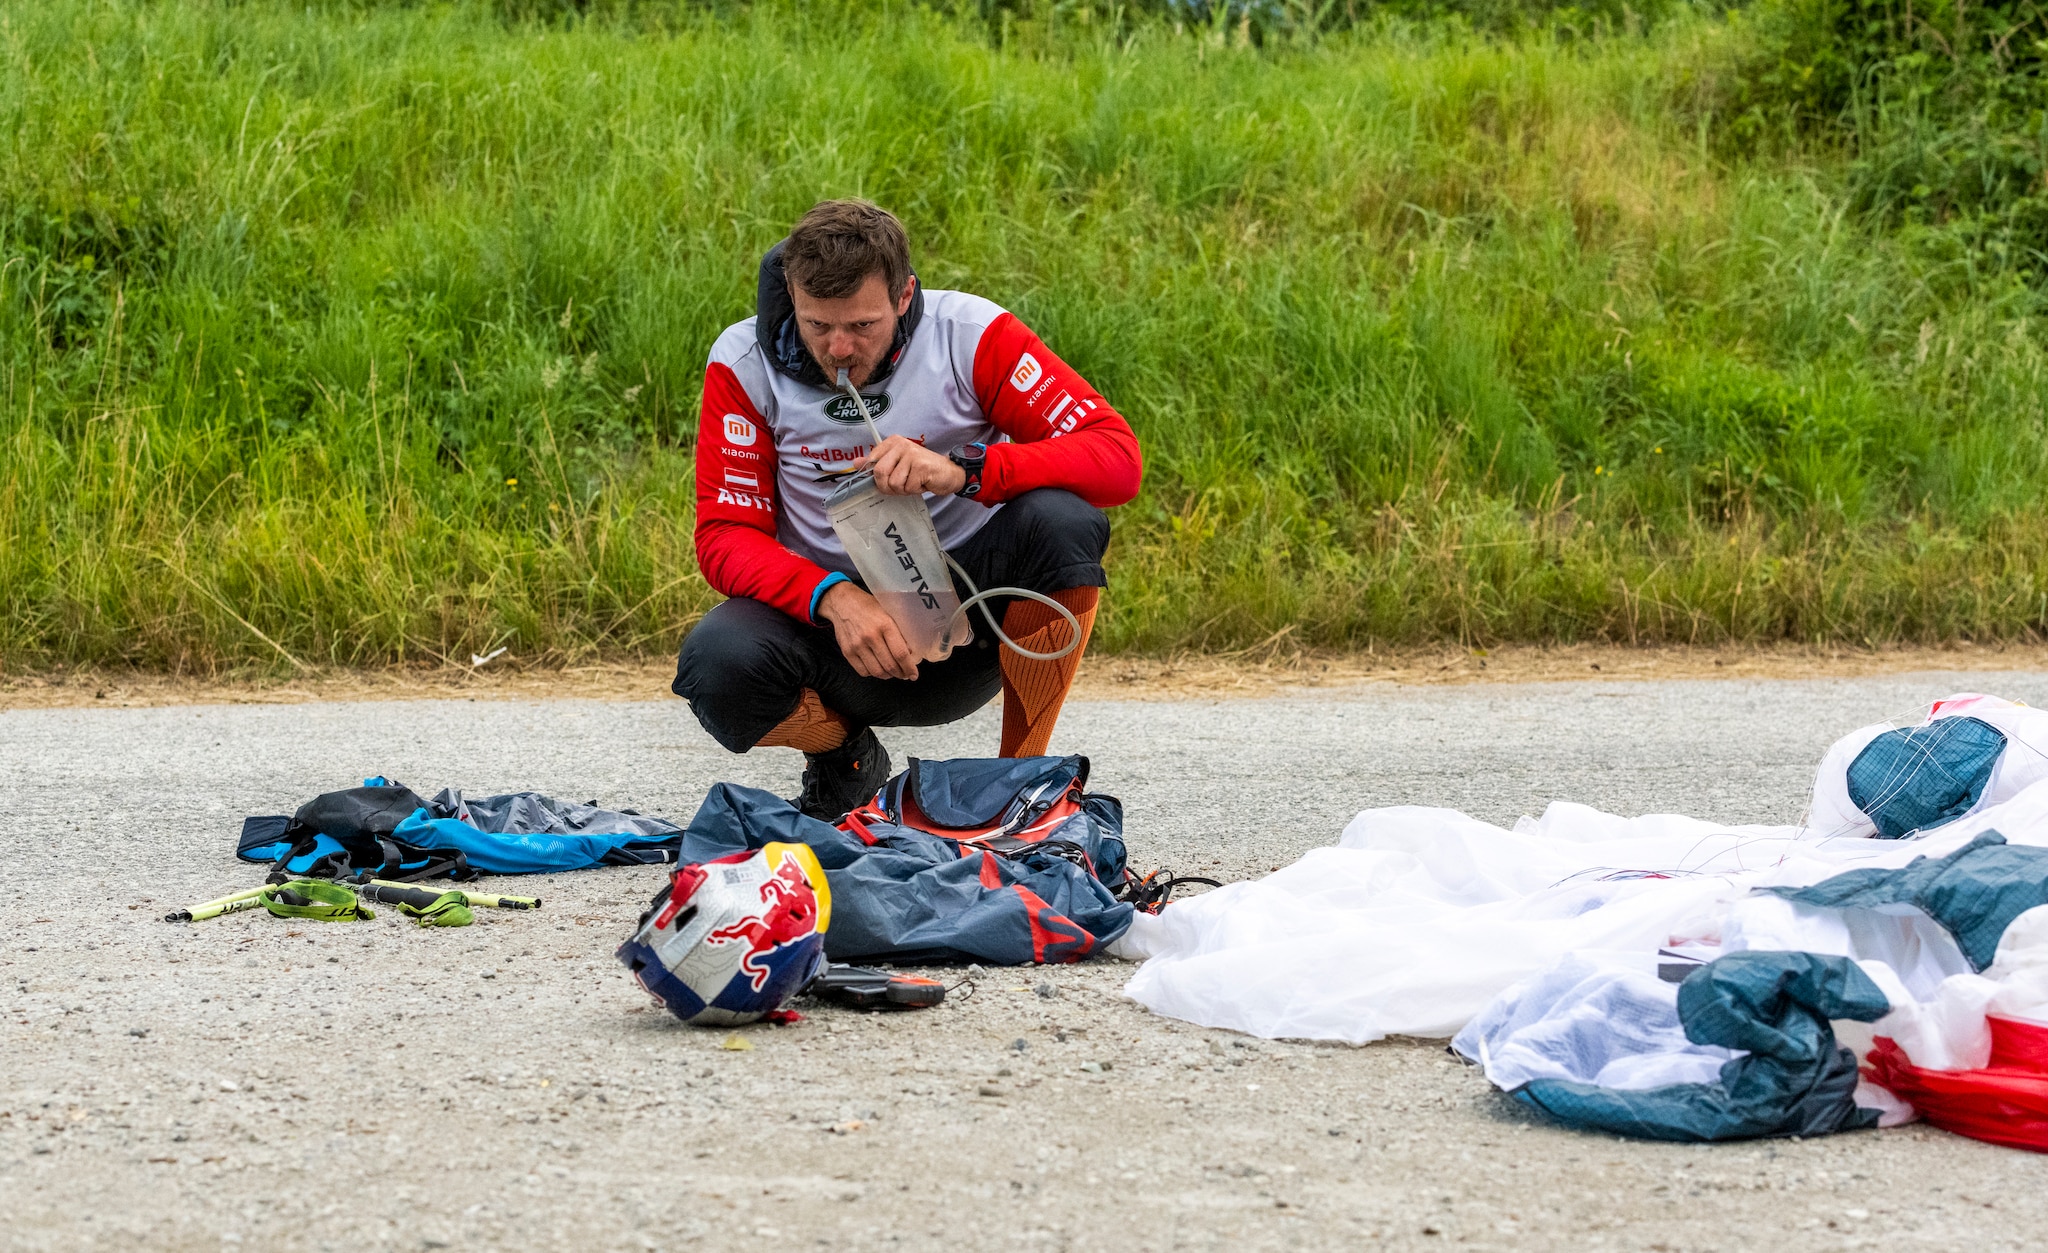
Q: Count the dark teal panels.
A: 3